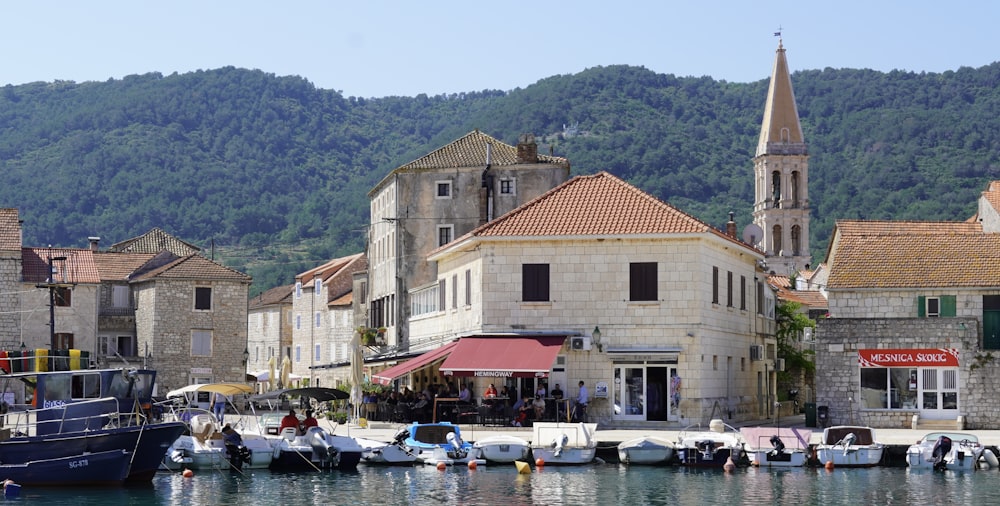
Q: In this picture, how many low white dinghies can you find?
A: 2